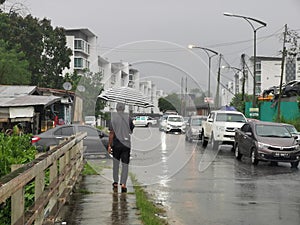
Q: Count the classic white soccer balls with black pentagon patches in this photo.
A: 0